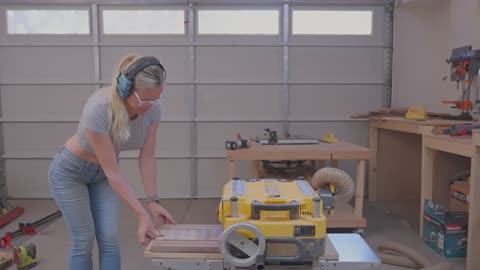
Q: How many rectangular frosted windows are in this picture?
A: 4